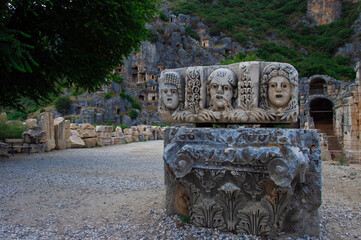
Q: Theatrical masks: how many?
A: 3